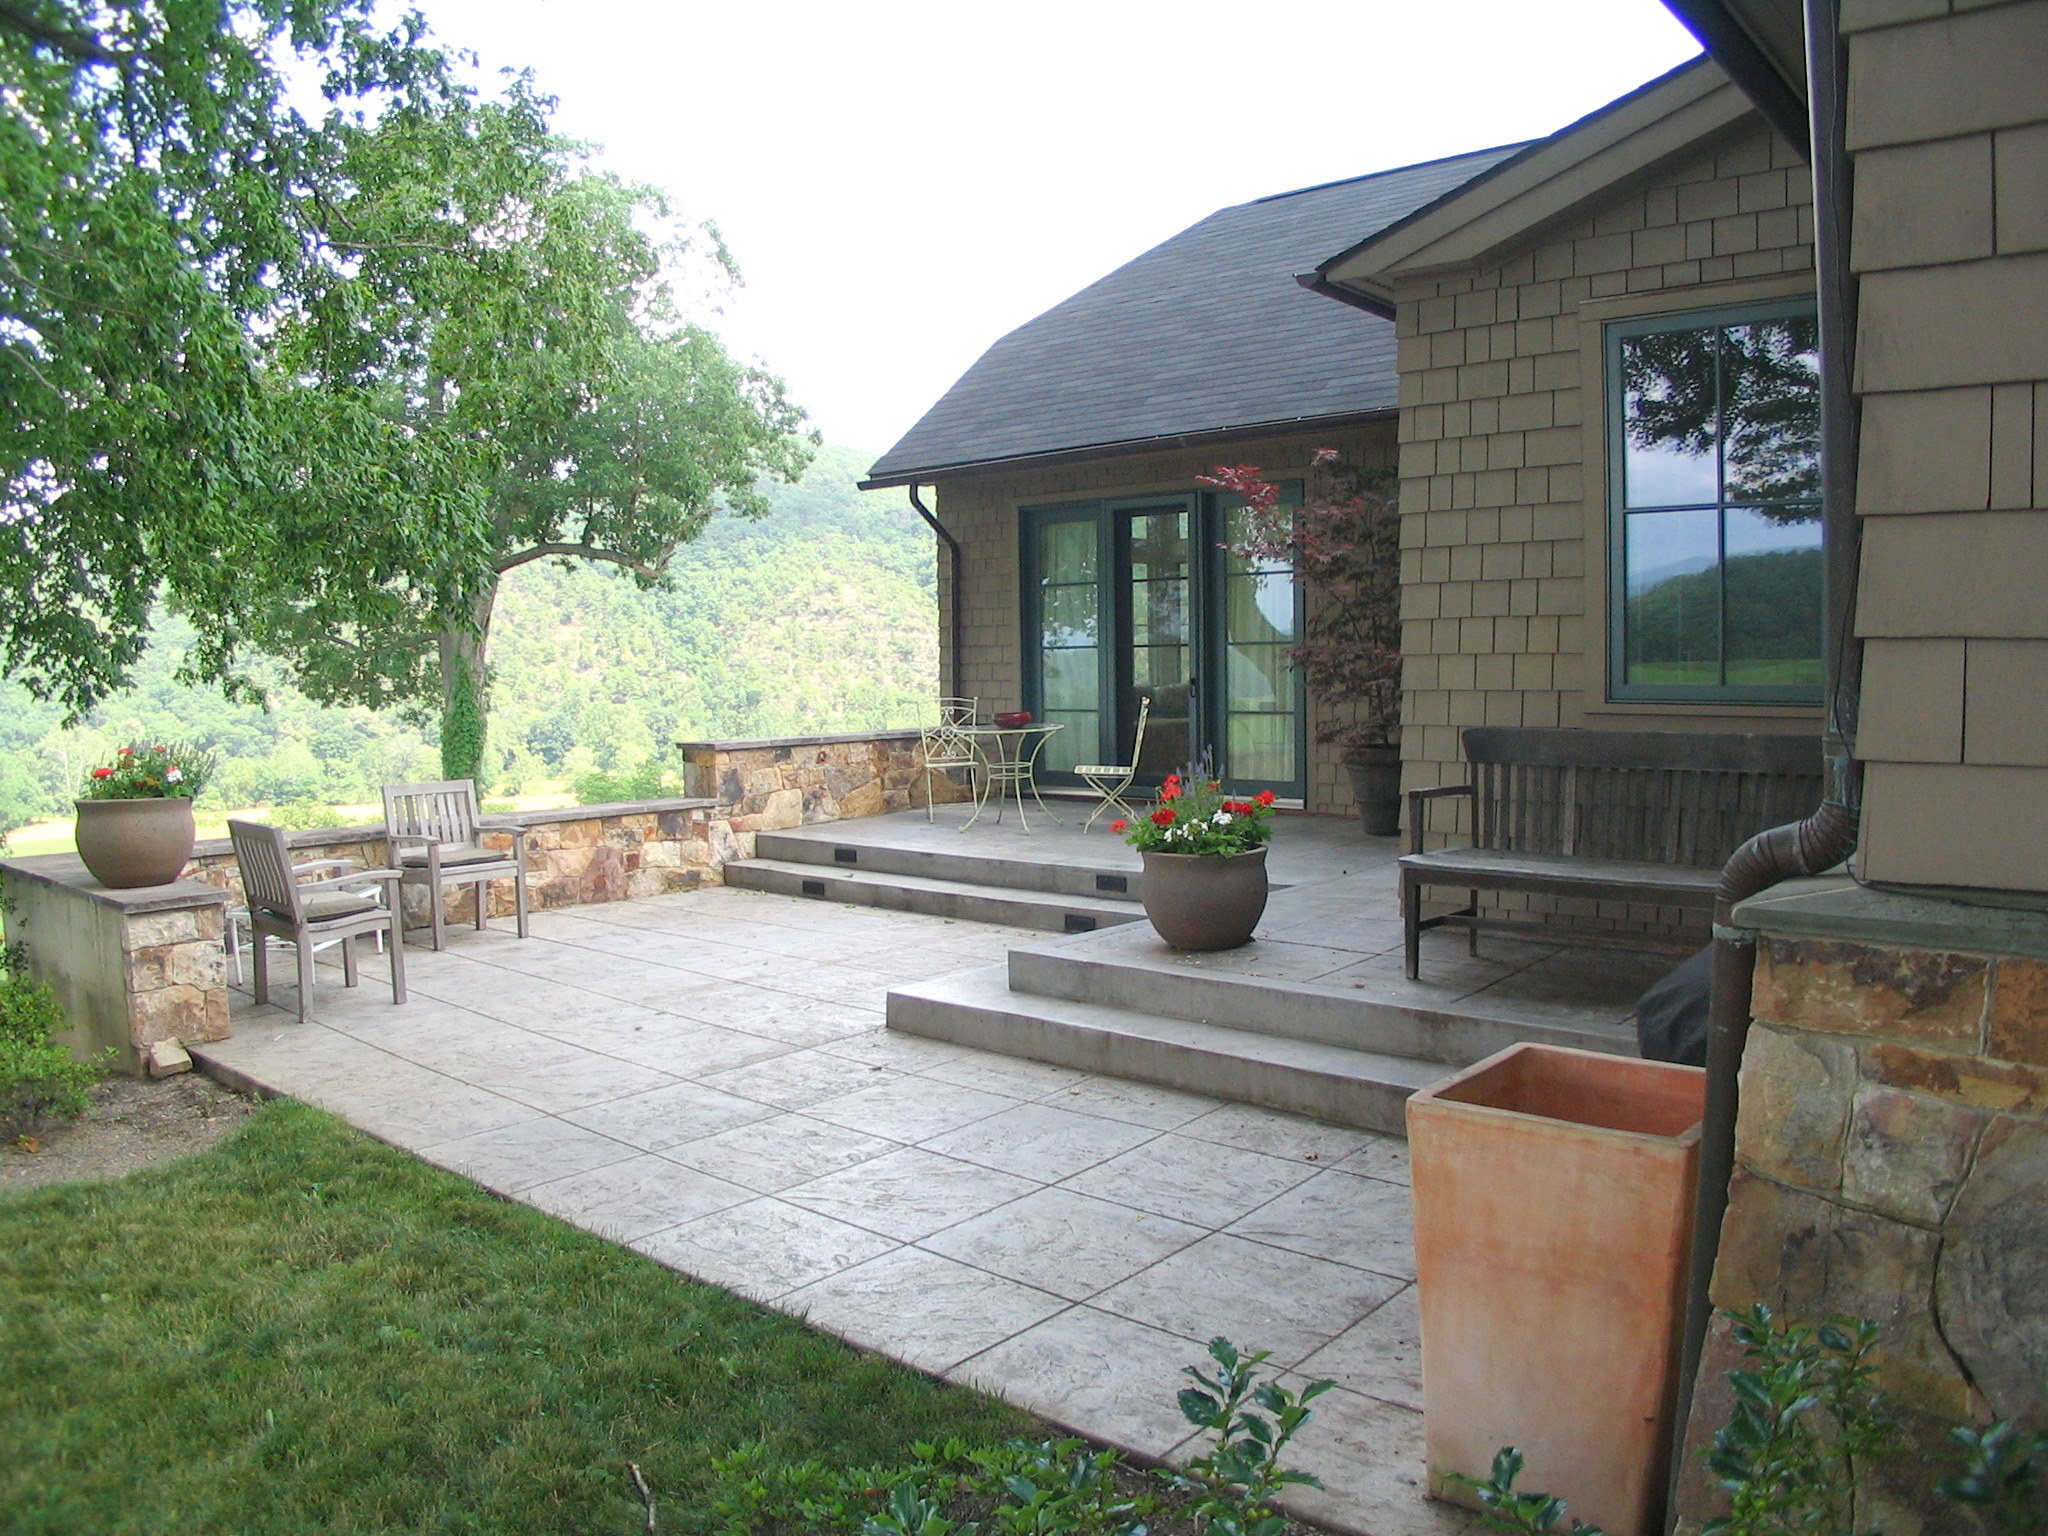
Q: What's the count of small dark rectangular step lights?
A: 4